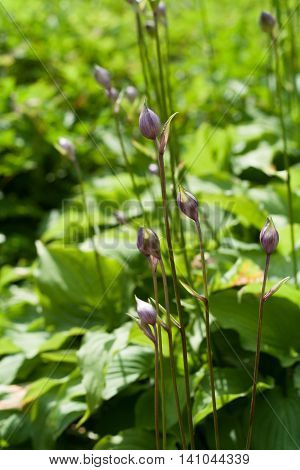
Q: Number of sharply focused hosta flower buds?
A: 5